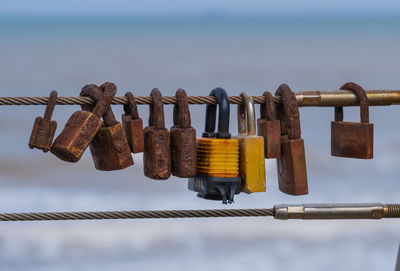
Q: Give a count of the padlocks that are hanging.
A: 11